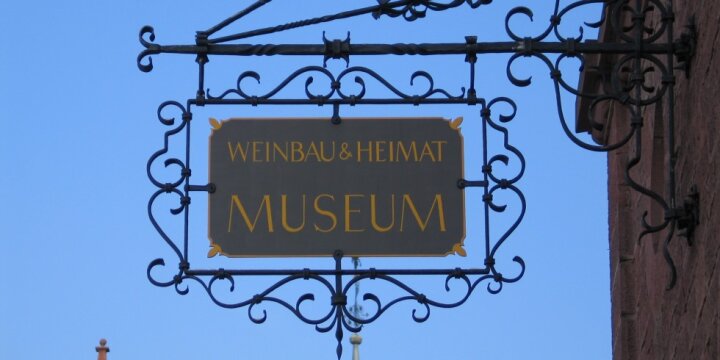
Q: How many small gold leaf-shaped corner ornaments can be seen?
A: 4